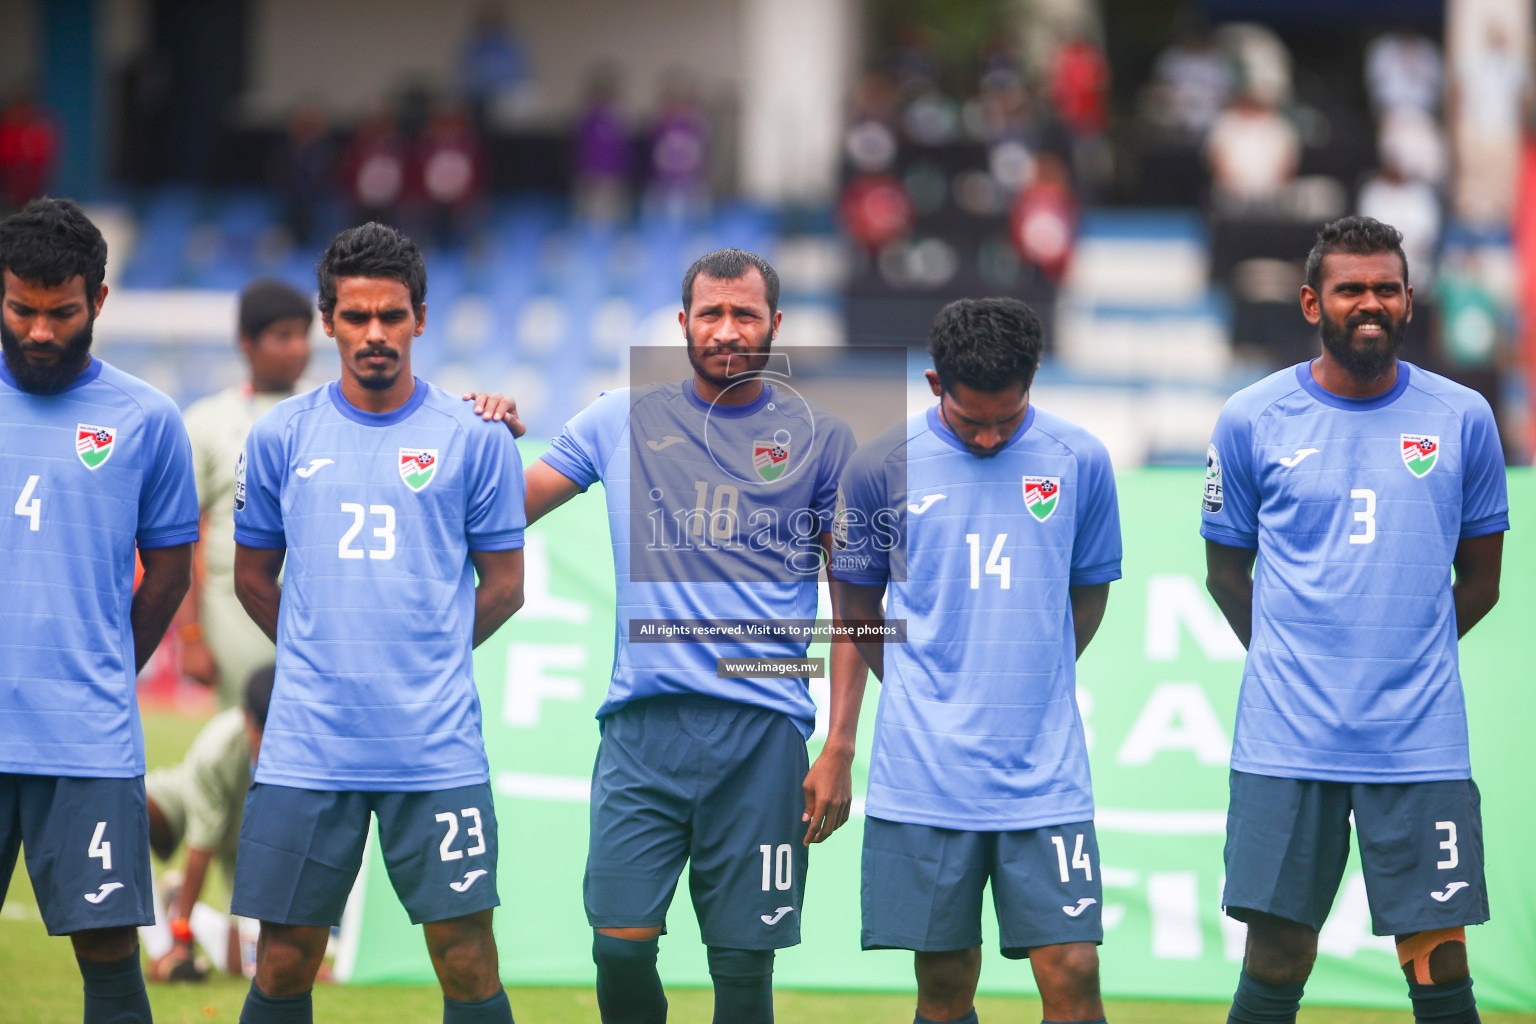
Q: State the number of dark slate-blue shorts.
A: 5